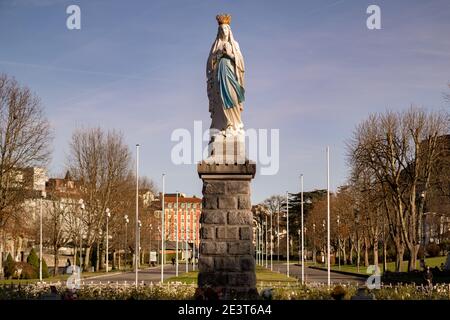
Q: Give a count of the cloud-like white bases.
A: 1